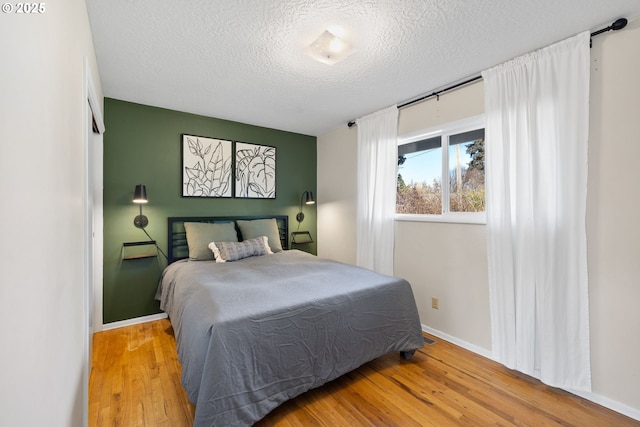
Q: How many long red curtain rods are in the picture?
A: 0